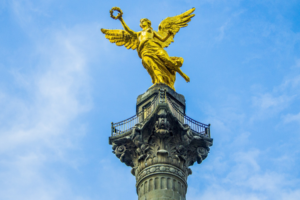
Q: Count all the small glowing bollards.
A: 0